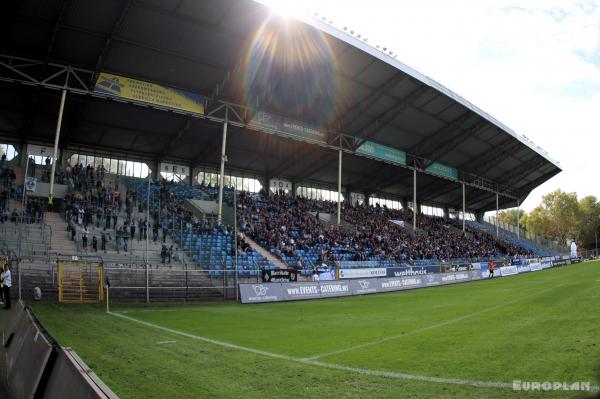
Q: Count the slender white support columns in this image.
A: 7